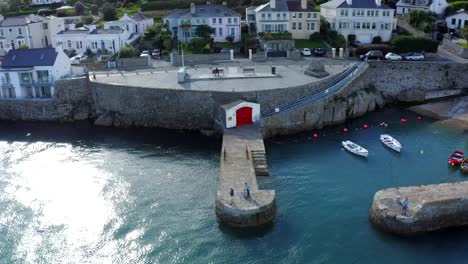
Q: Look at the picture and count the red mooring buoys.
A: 7